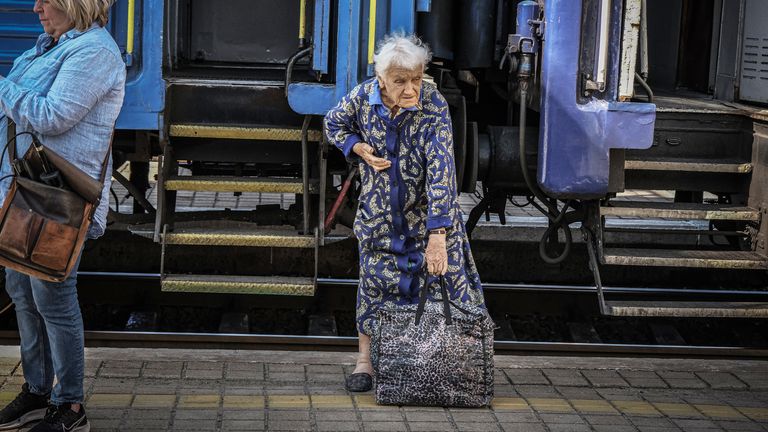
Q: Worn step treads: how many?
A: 8